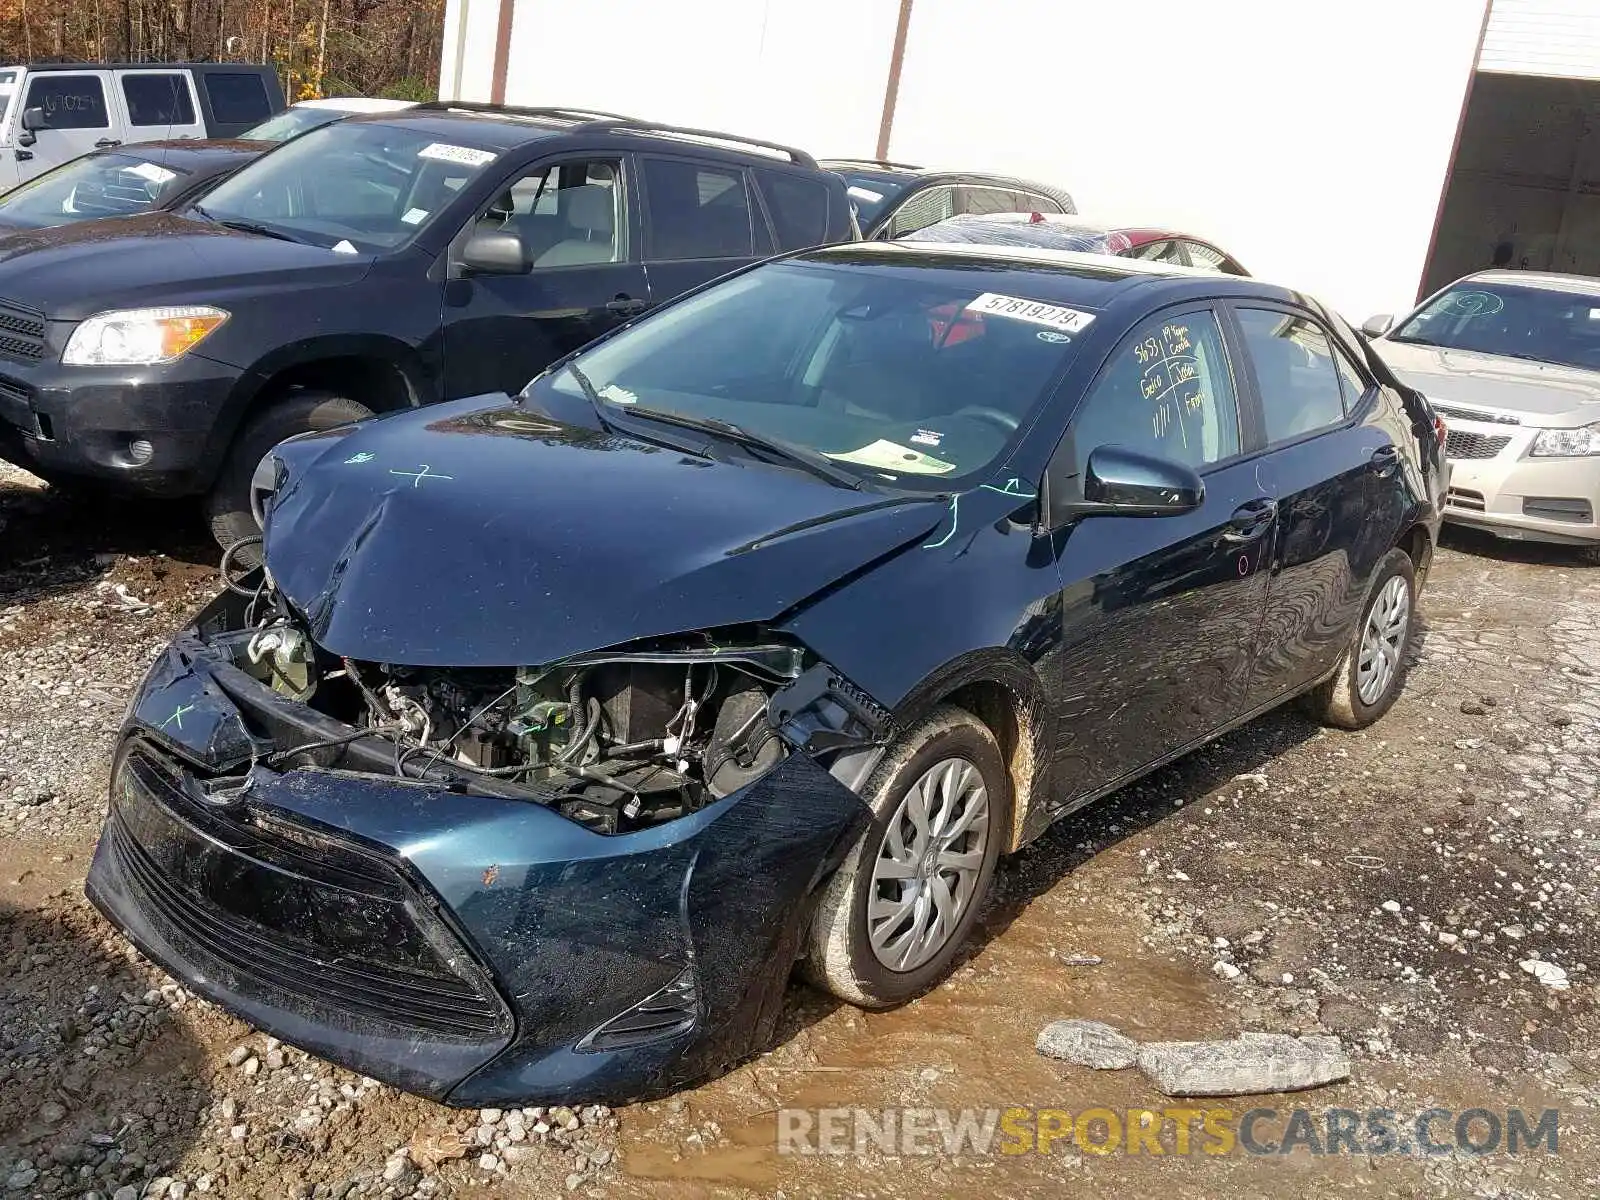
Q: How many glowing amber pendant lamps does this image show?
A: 0